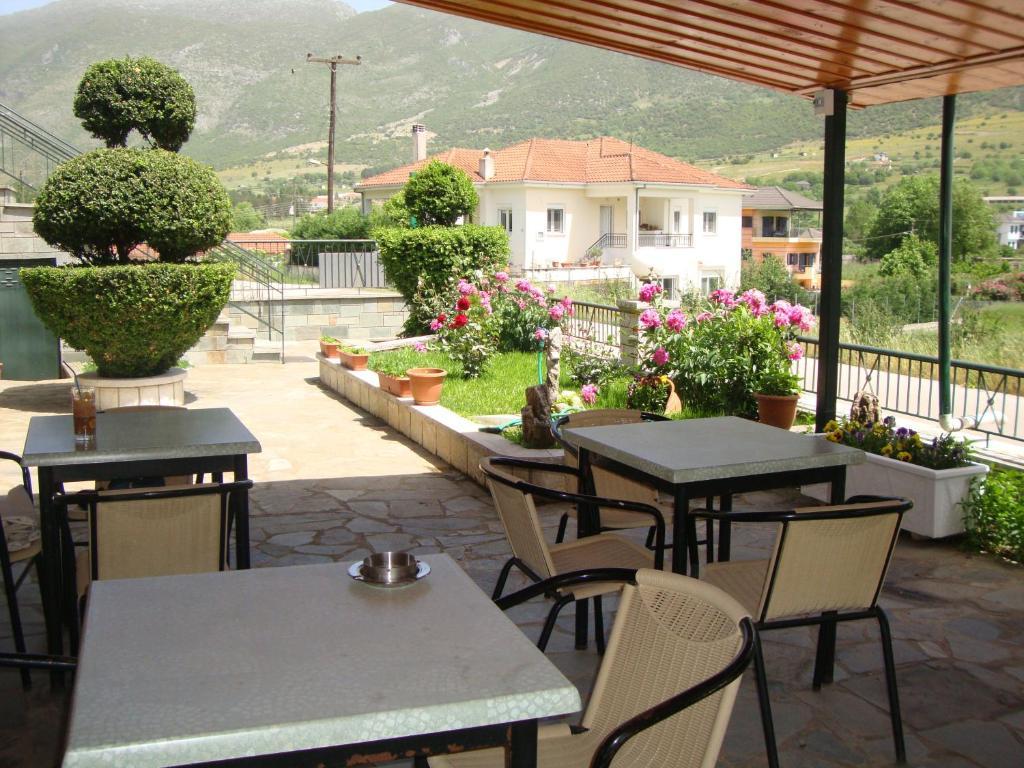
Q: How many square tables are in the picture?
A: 3